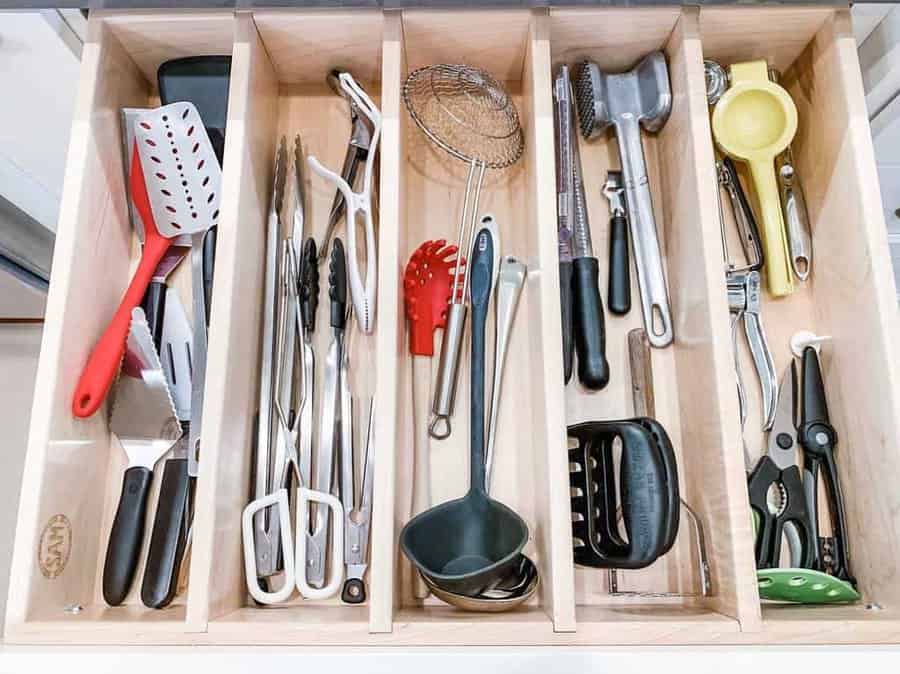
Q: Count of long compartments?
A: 5